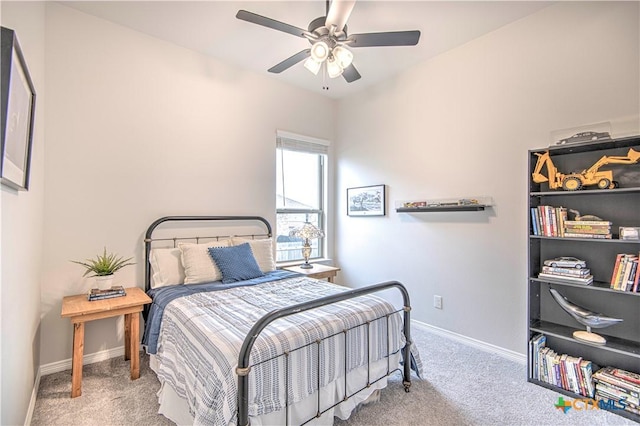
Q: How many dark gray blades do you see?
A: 4